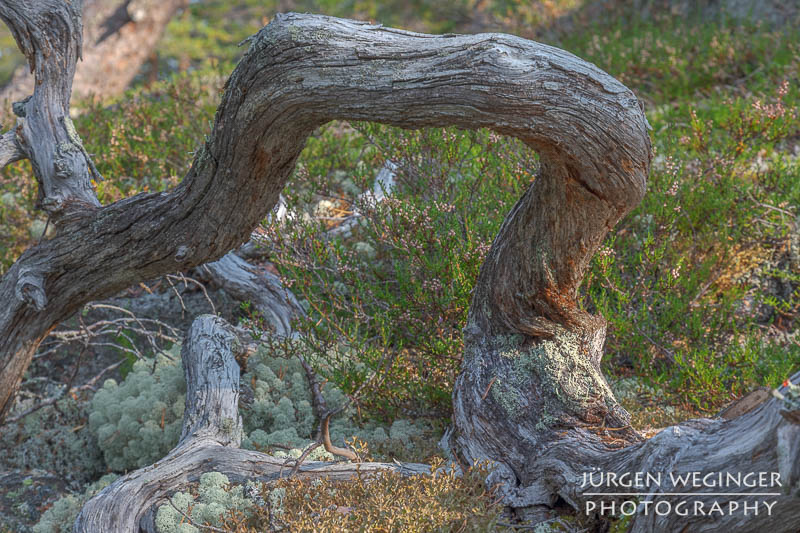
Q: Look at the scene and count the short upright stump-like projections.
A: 1